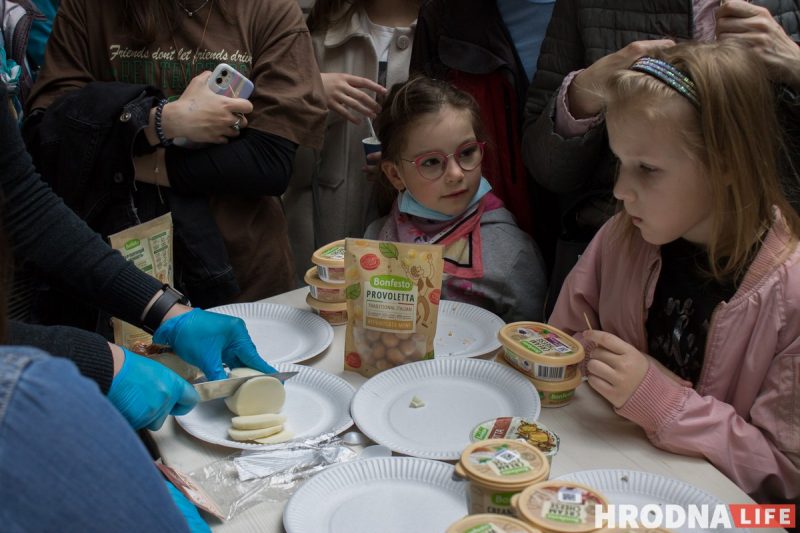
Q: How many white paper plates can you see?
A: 6